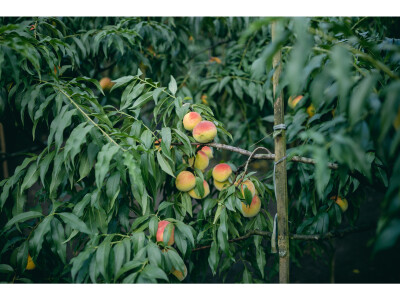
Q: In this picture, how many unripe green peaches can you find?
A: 0